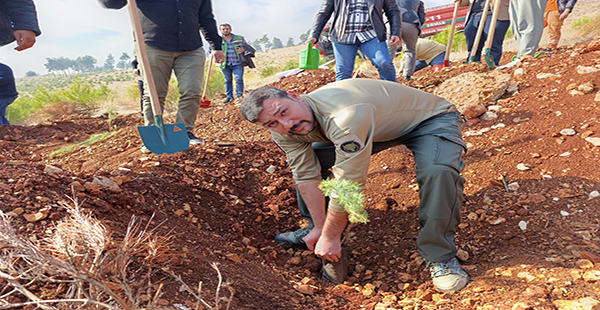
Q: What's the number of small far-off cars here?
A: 0